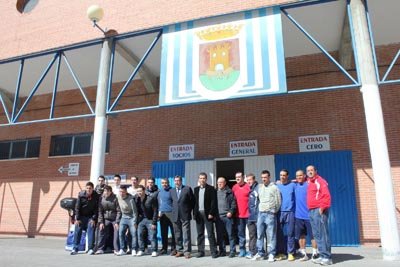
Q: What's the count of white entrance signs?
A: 3